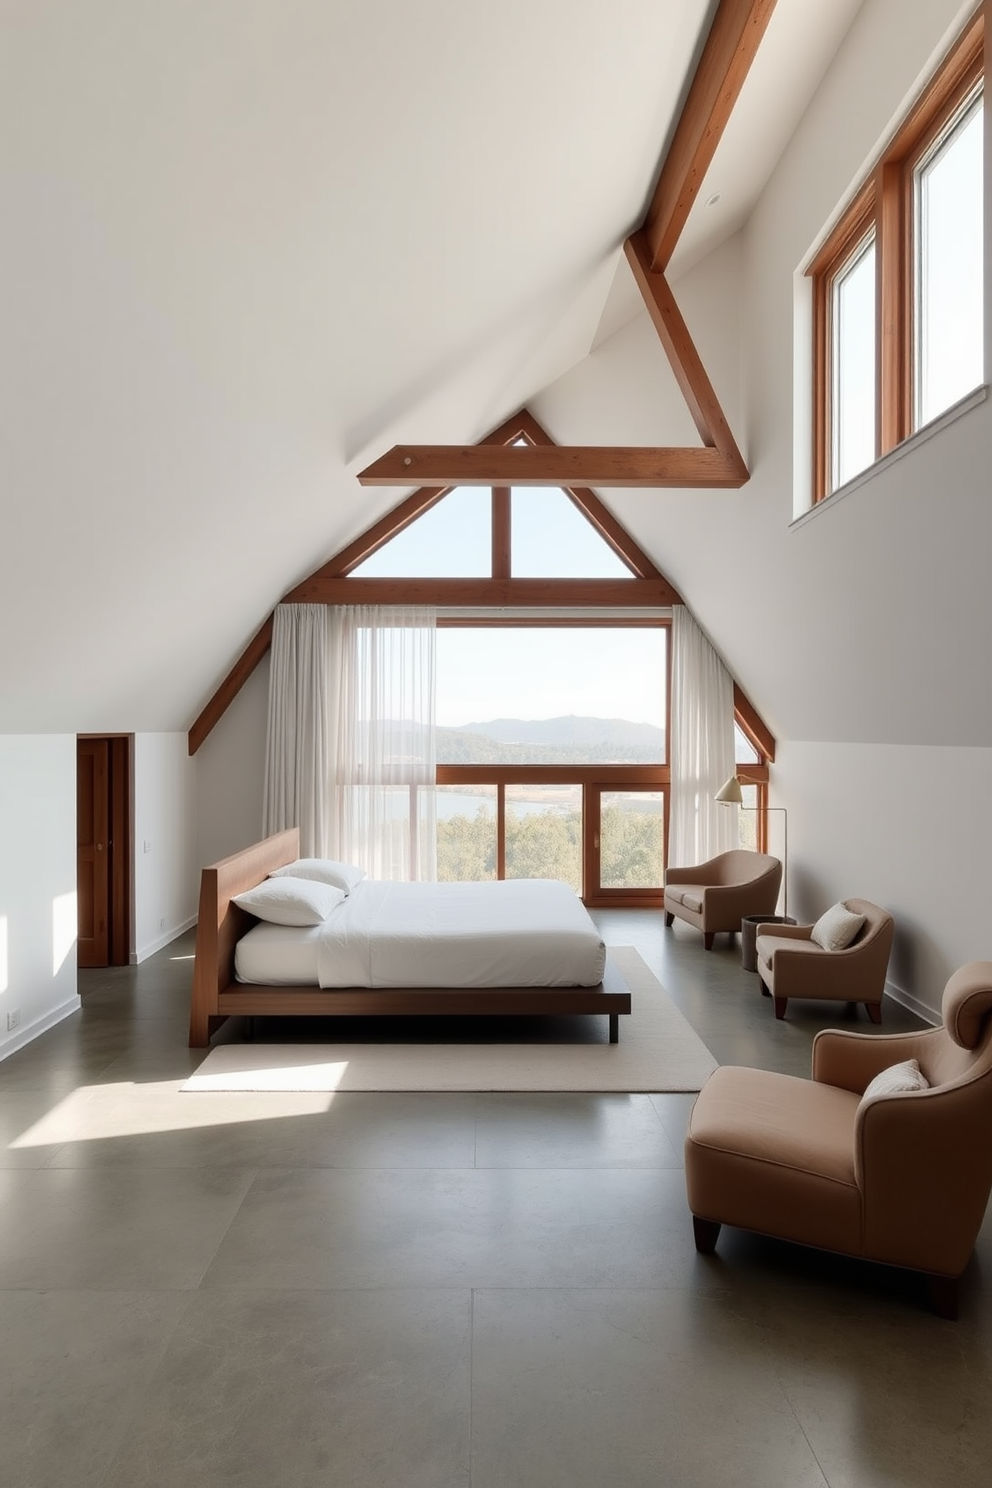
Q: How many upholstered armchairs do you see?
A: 3